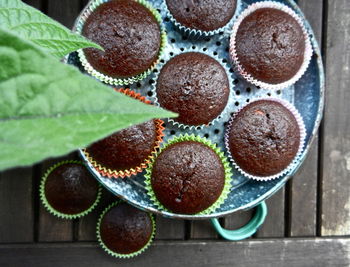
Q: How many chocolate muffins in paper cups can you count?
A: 9